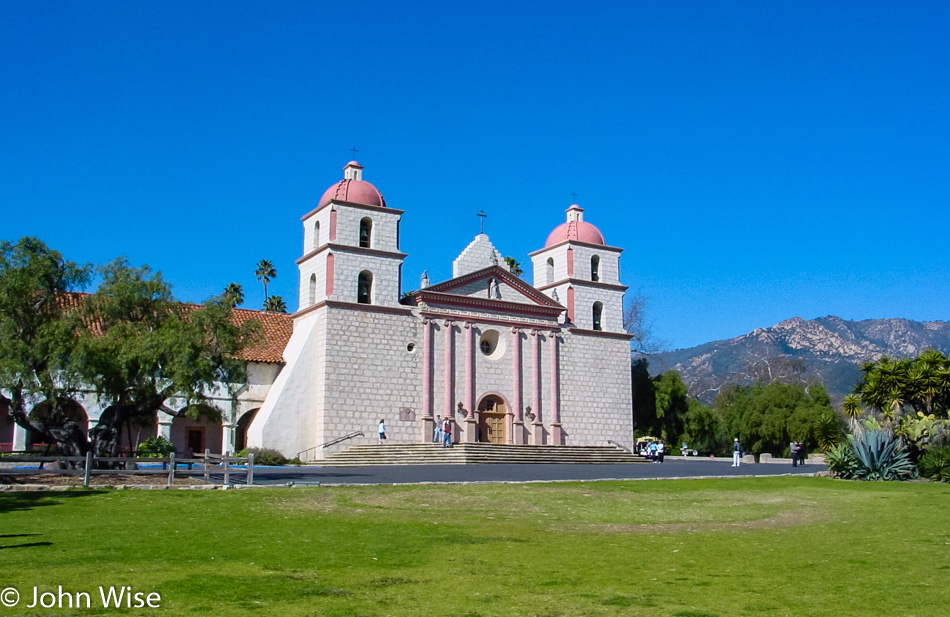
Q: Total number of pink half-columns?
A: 6